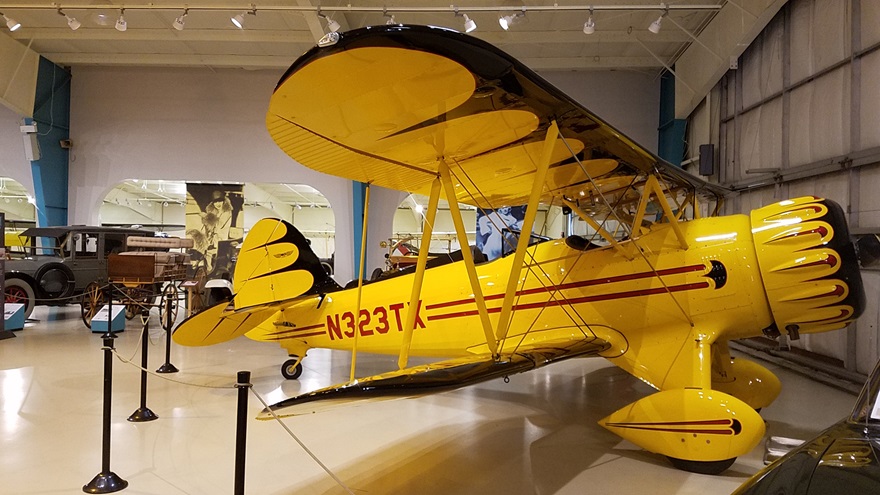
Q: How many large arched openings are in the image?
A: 3